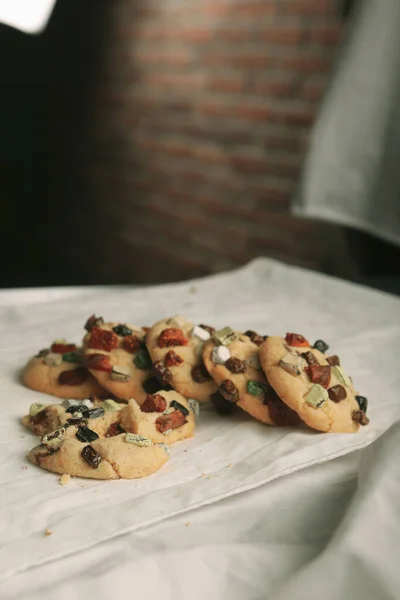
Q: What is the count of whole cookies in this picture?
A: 5